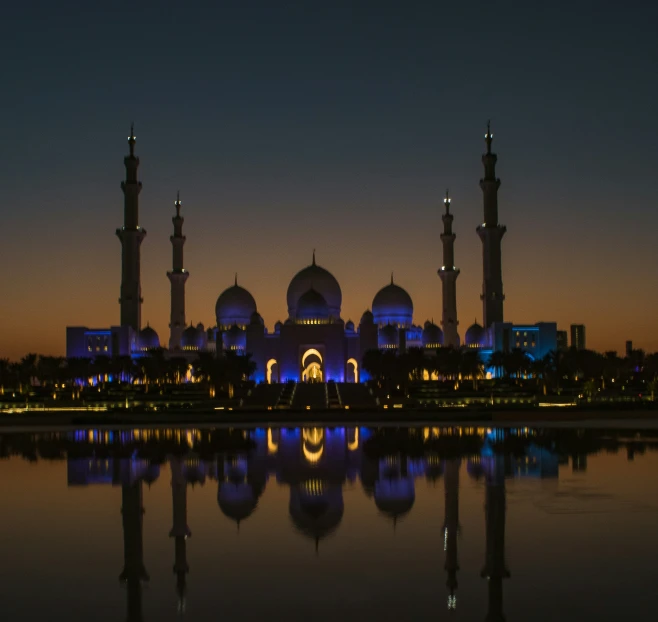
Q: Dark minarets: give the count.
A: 4